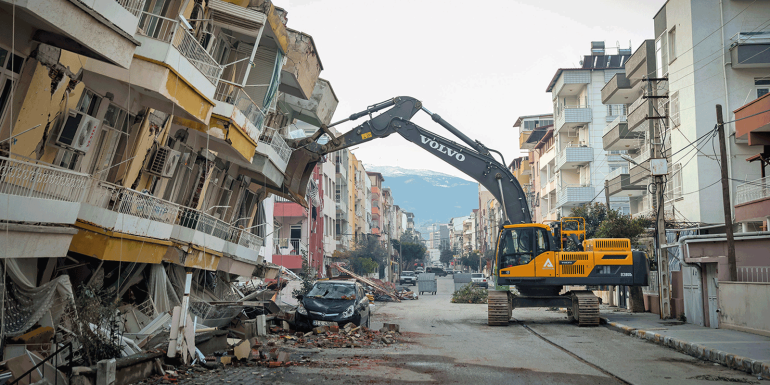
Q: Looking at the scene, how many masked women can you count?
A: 0